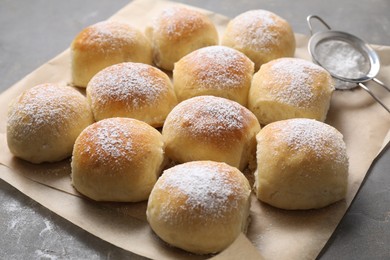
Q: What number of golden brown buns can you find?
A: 11